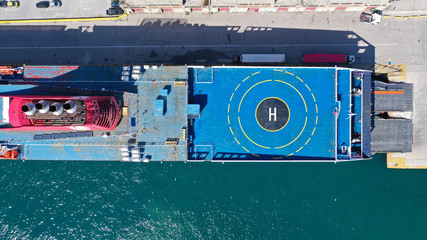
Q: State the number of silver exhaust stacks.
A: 4